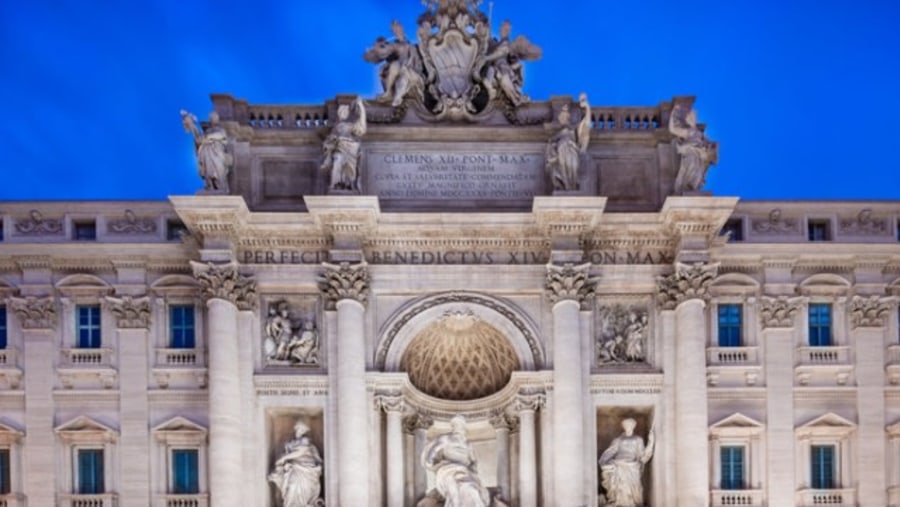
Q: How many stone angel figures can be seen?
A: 2